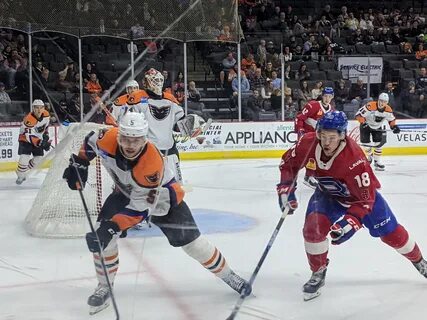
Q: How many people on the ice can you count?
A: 7